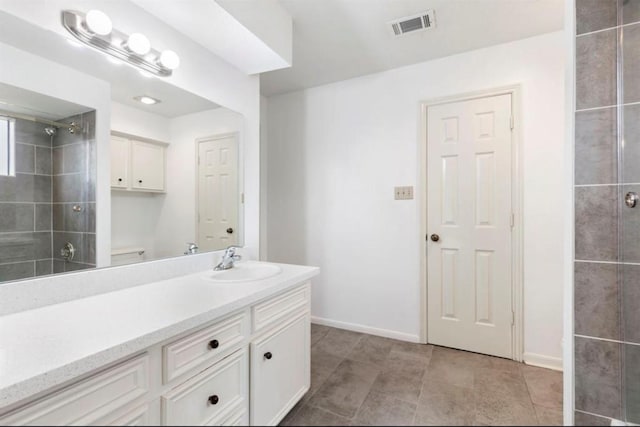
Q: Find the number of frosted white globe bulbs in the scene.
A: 3